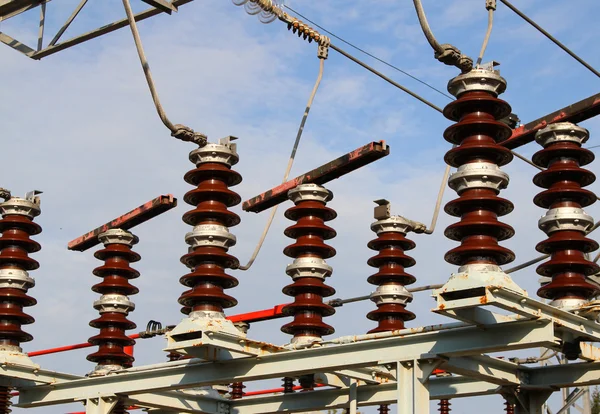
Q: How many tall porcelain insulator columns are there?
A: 7